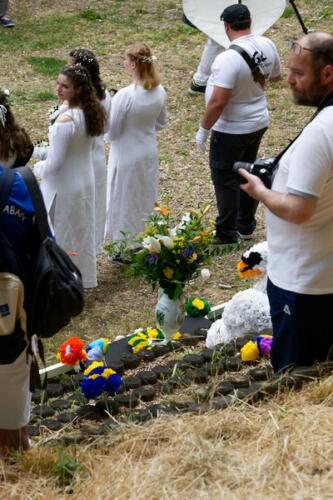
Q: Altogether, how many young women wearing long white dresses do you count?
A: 3